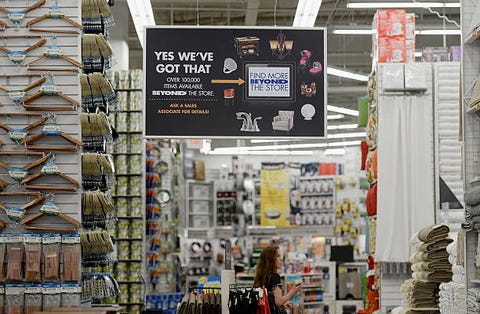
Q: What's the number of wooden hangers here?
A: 12